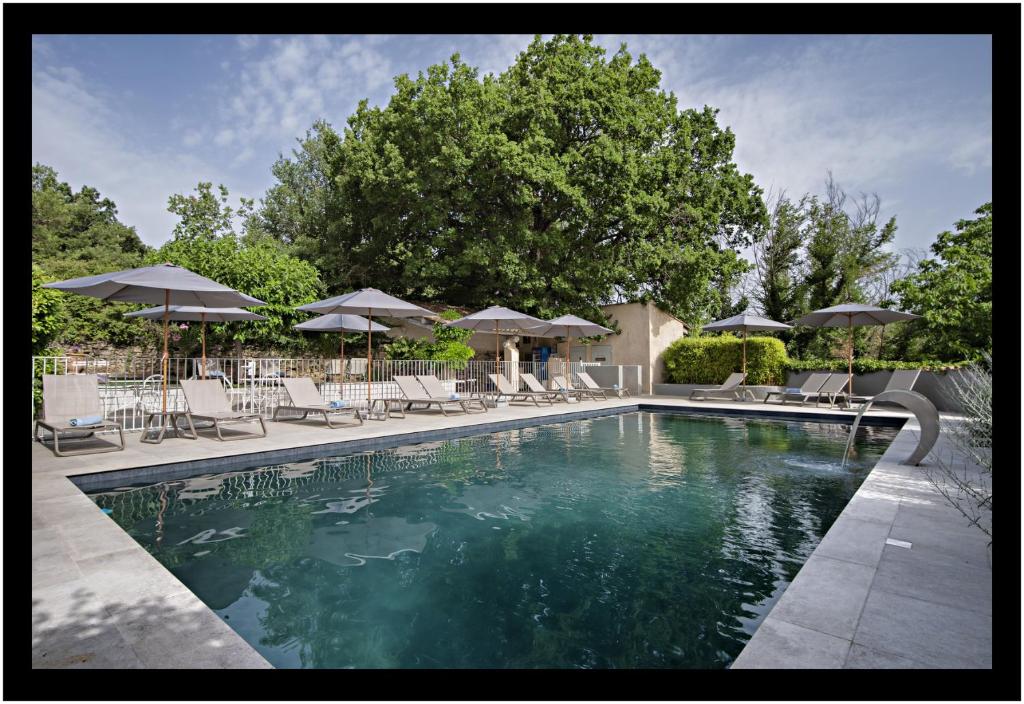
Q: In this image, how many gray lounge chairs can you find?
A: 13